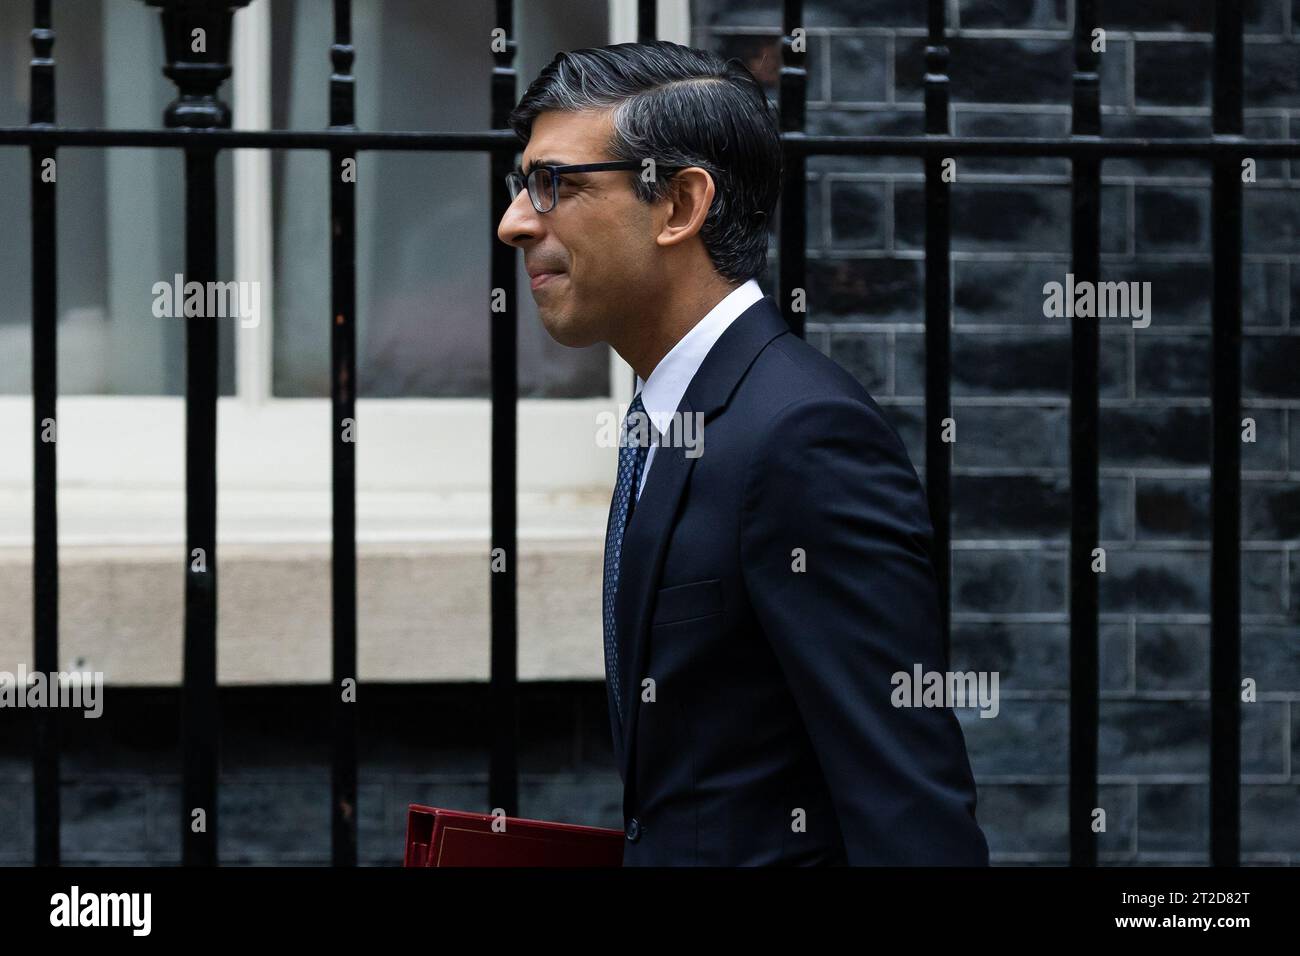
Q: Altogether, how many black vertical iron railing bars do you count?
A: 9